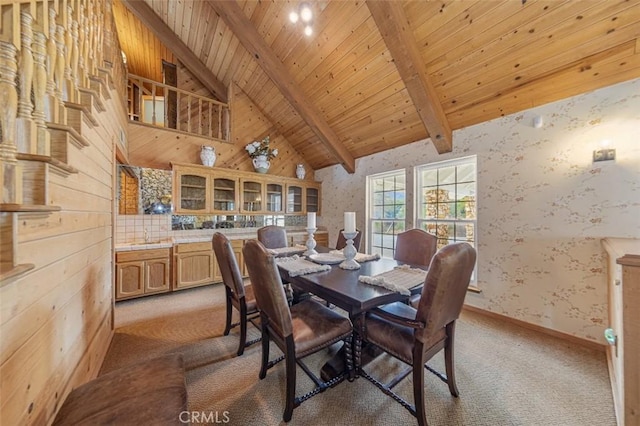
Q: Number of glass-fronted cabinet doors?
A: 6